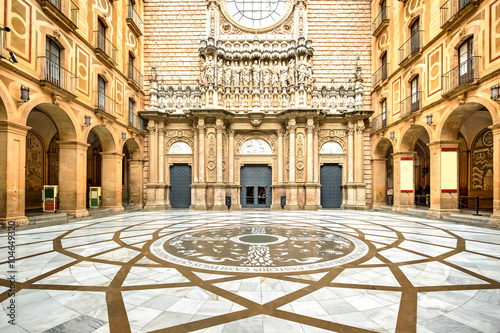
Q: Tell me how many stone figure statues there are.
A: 13